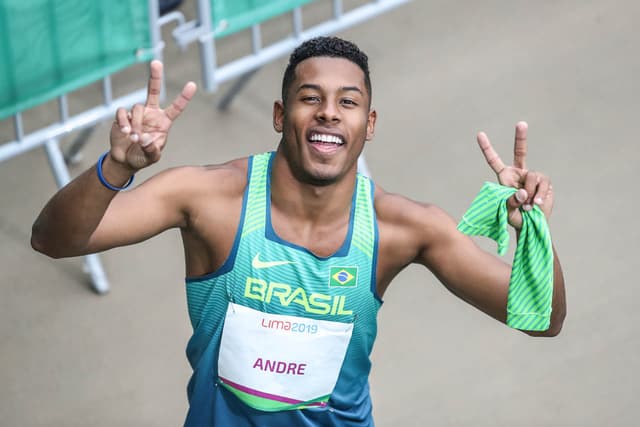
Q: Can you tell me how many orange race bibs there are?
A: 0